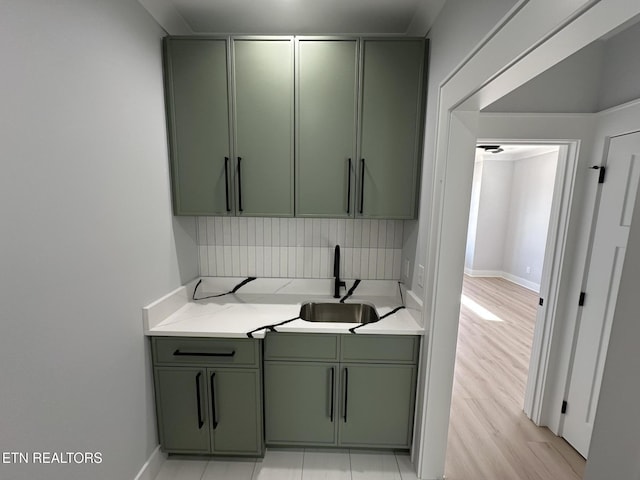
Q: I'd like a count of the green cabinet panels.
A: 11